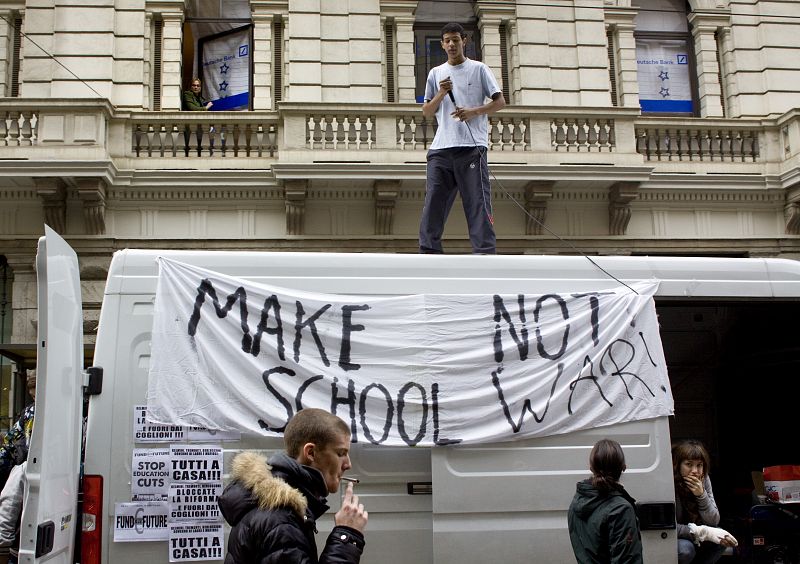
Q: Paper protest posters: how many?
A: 7